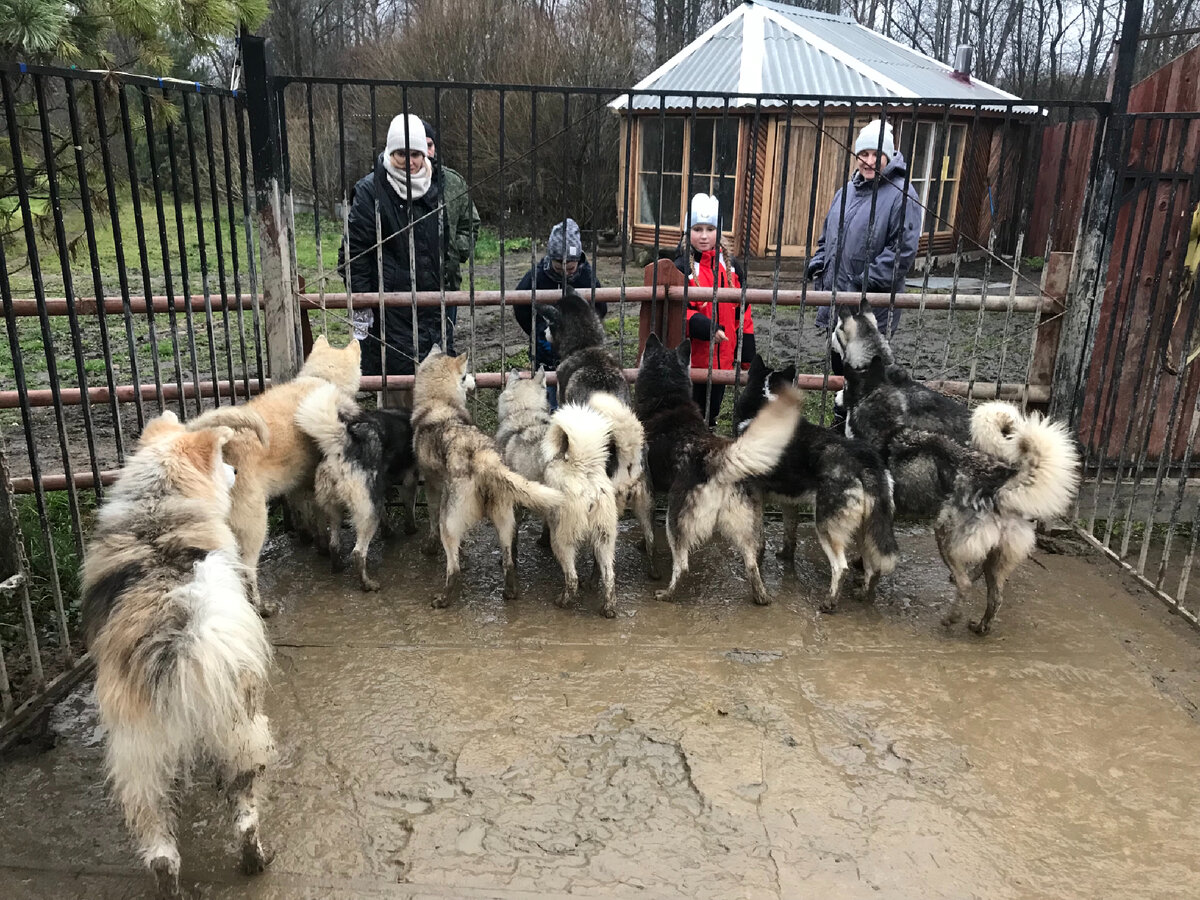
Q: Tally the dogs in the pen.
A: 10